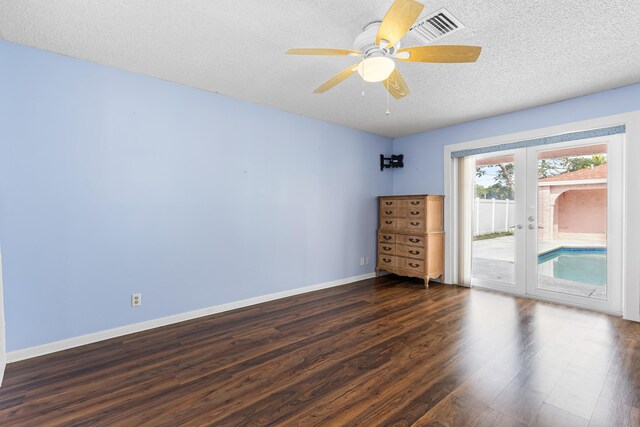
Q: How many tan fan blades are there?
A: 5